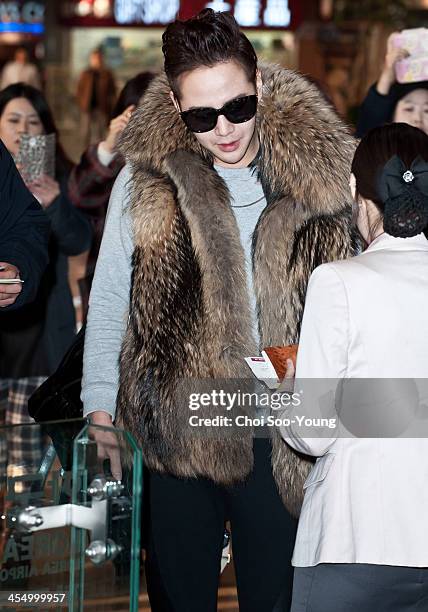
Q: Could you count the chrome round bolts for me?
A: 3